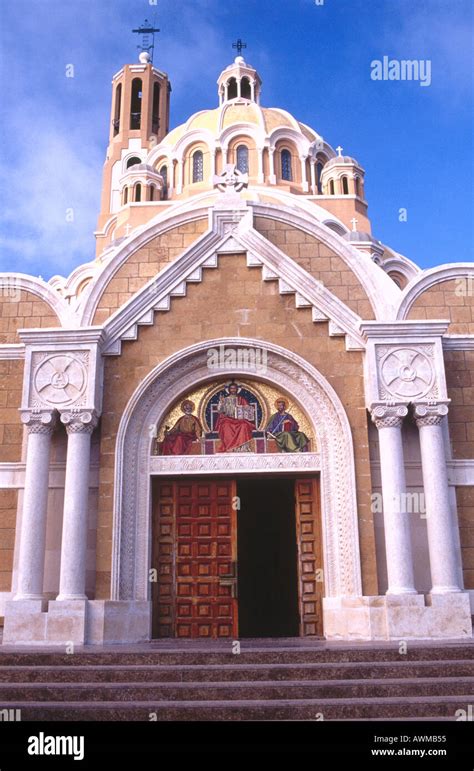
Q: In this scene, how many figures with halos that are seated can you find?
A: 3